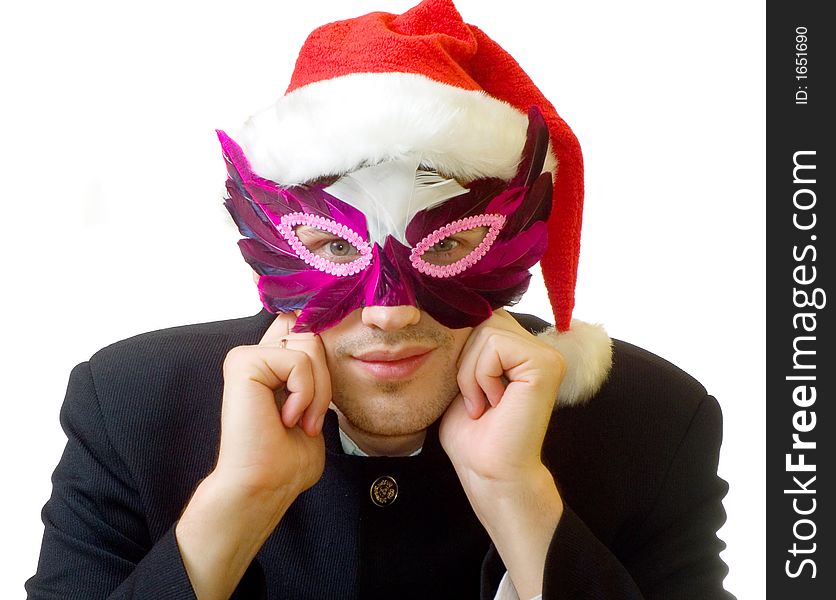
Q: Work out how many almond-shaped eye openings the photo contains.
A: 2